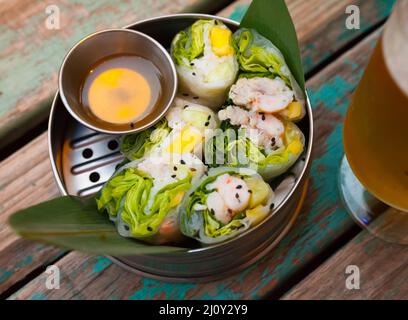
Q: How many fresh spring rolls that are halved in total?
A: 6